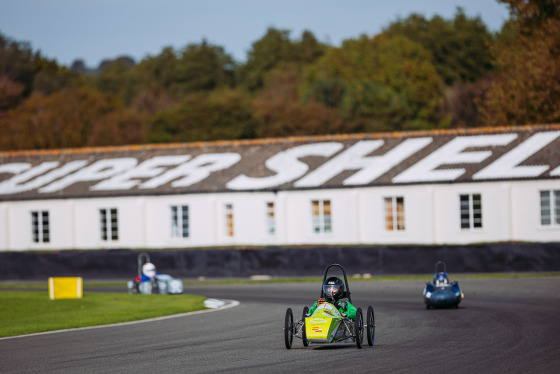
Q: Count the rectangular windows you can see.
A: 9